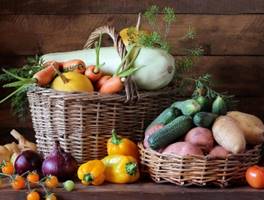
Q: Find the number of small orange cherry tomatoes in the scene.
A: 6